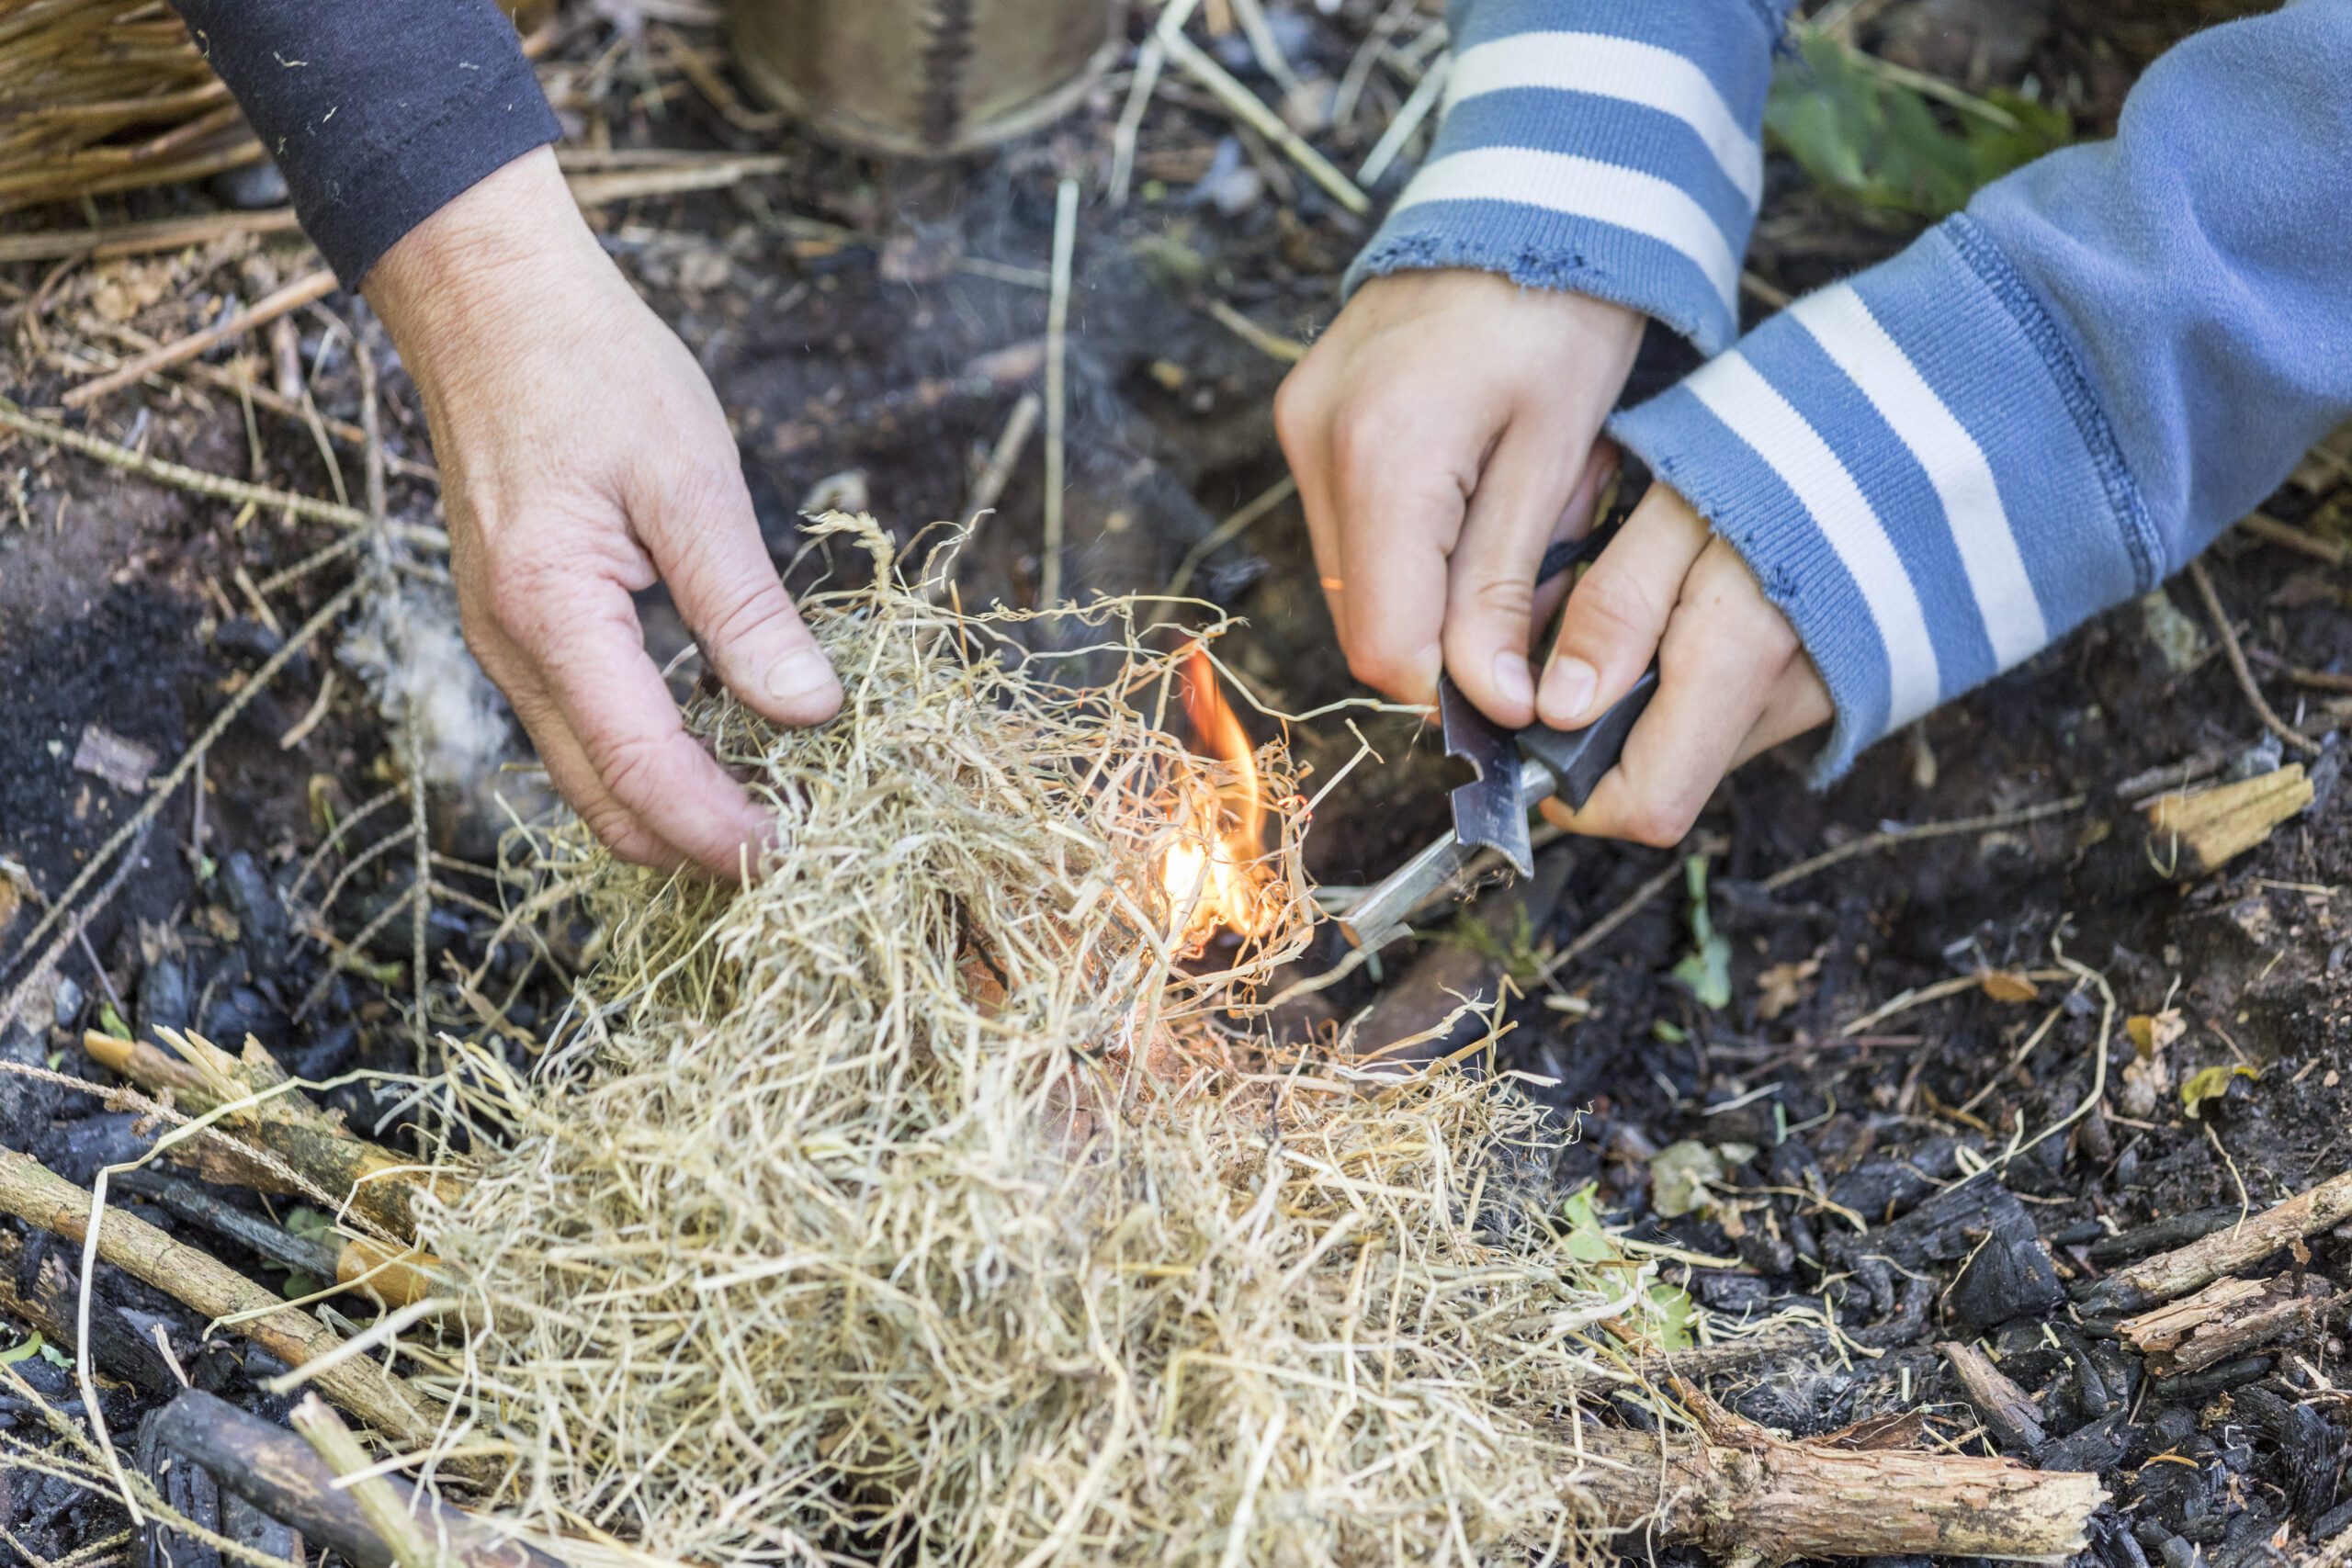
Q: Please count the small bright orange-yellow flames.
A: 1